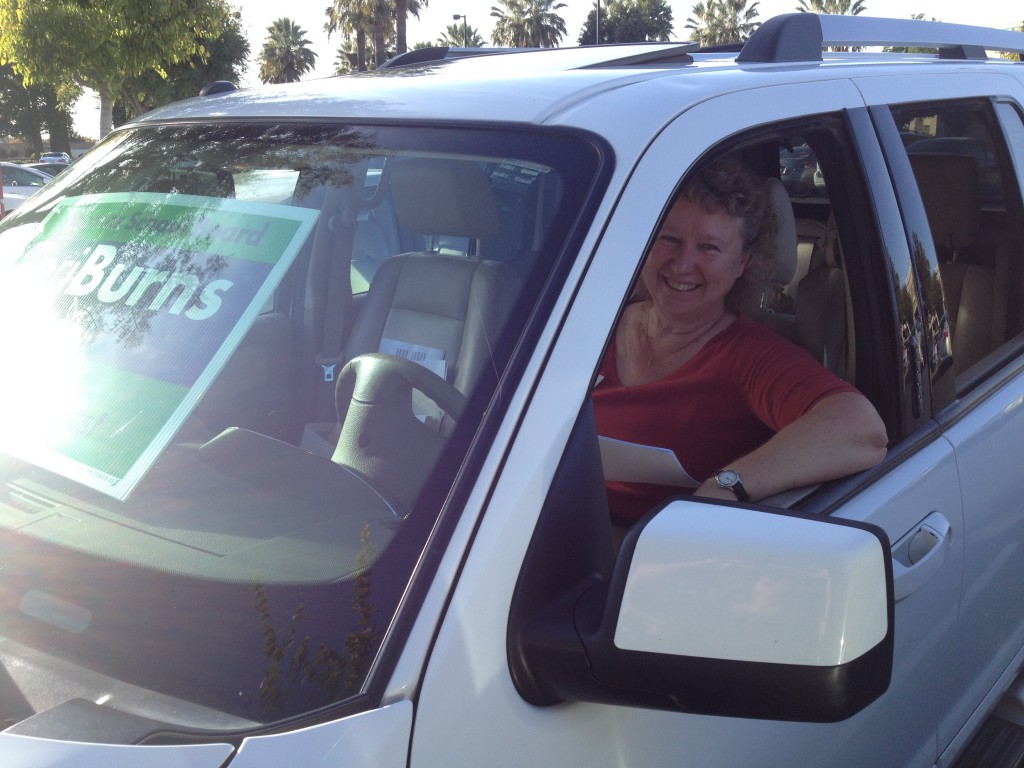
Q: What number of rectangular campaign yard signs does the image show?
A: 1